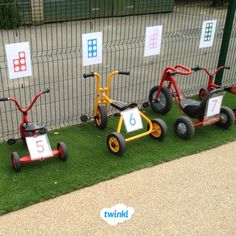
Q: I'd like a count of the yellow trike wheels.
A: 3